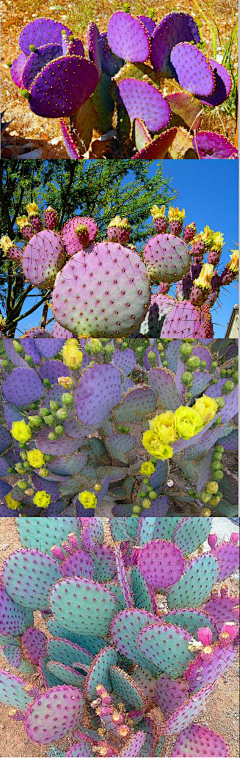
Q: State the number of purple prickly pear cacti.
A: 4